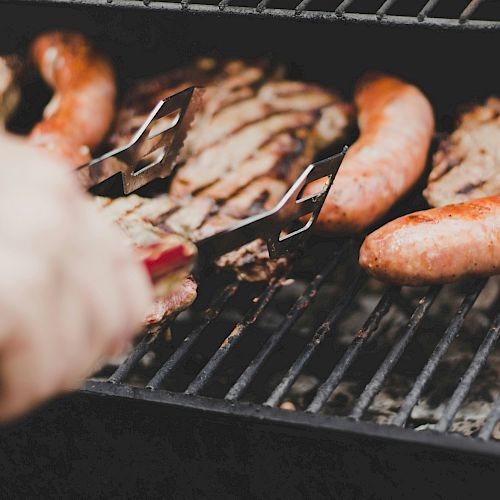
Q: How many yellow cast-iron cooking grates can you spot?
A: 0